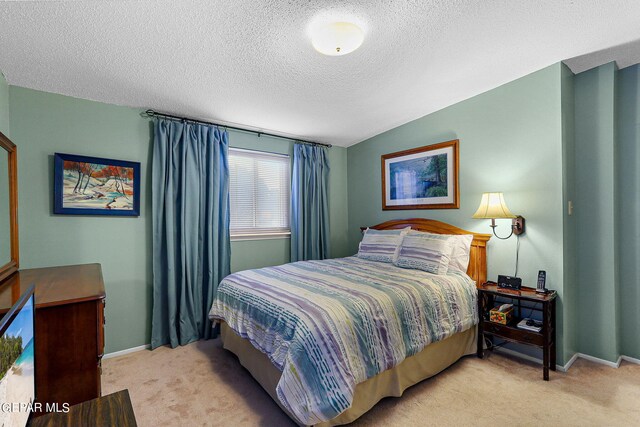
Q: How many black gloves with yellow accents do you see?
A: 0